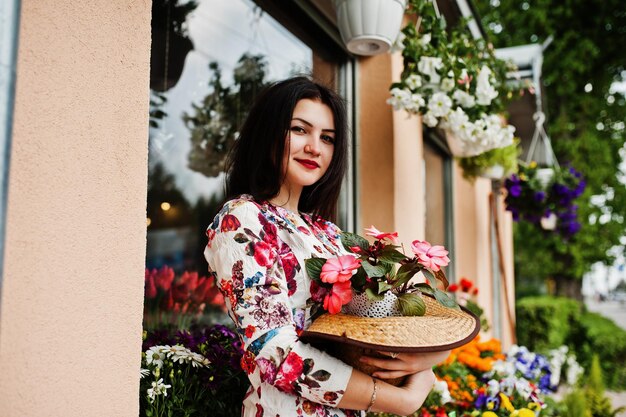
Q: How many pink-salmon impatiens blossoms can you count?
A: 4